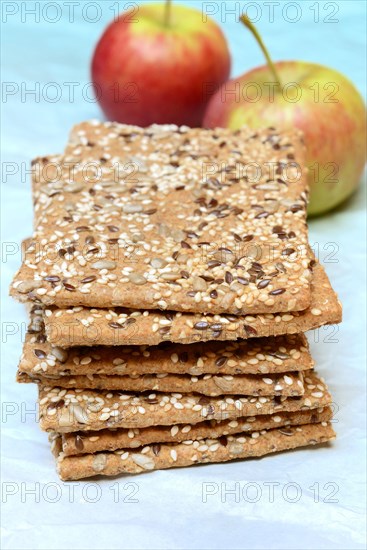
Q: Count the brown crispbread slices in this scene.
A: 7